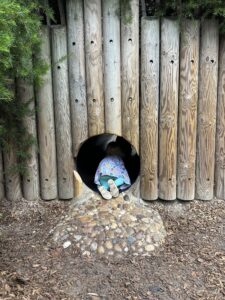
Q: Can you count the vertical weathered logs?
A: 14